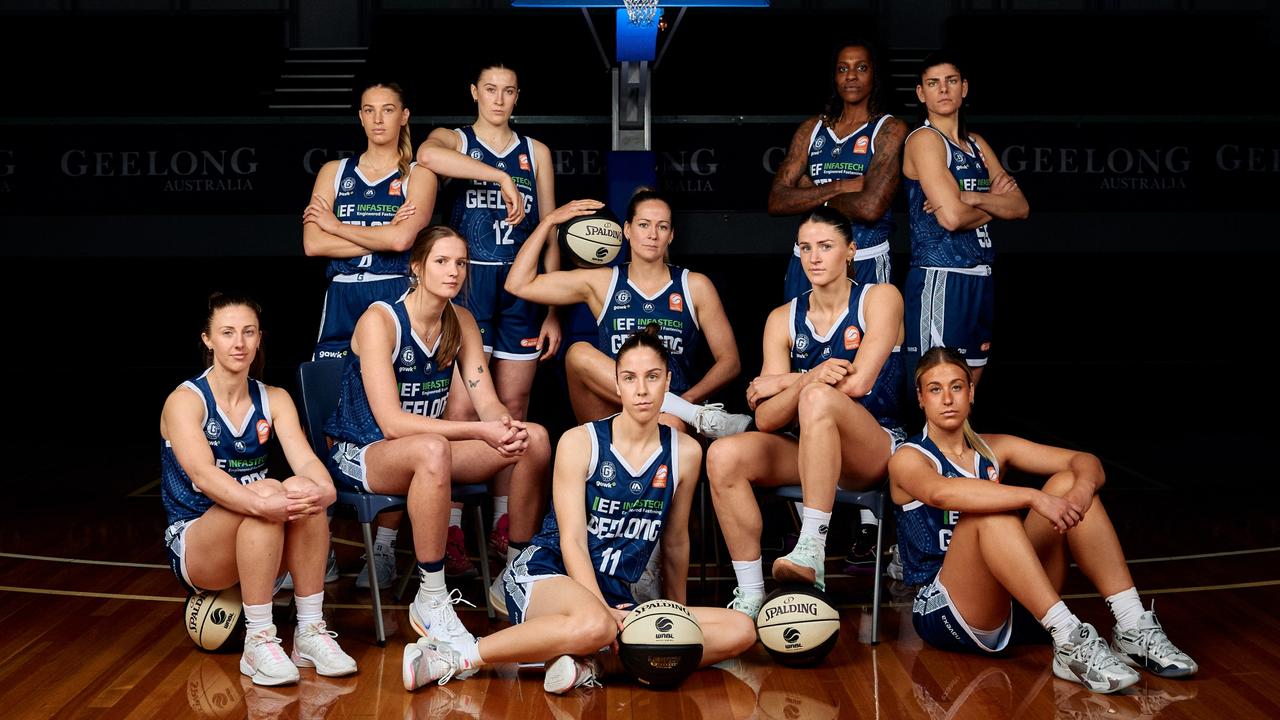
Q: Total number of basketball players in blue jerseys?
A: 10